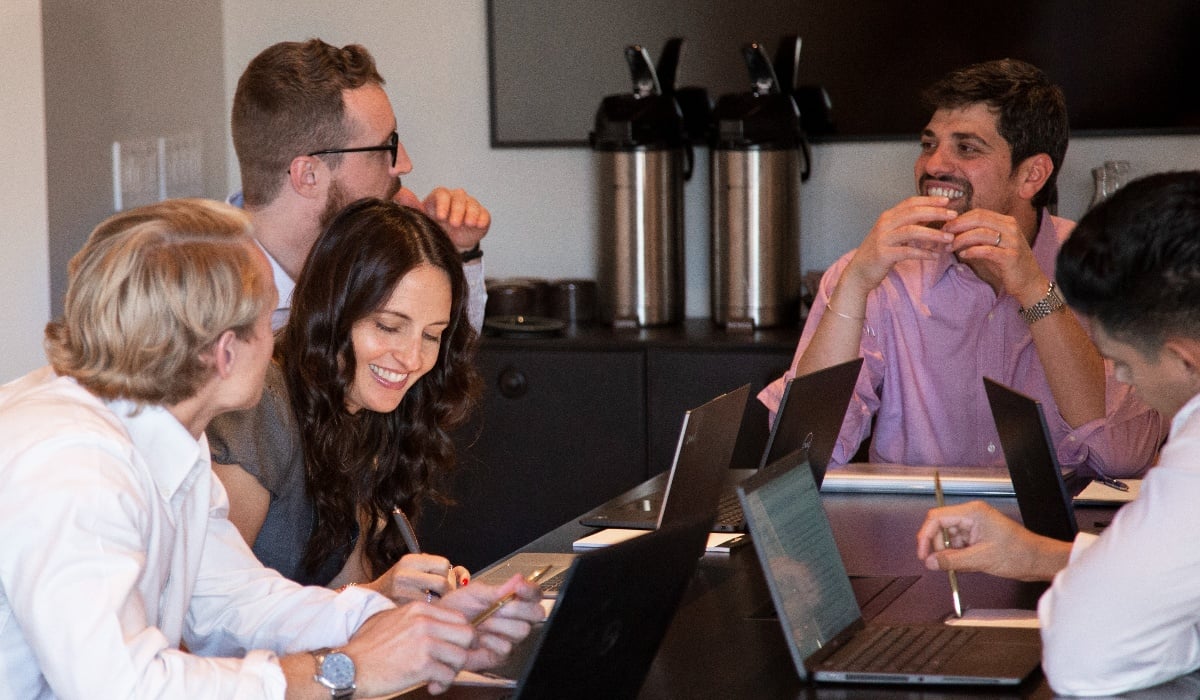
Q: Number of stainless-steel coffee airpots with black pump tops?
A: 2